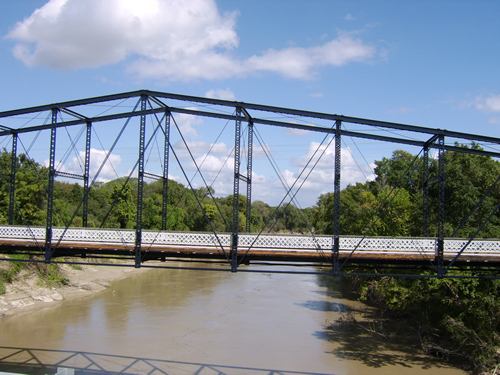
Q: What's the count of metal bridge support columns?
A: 10